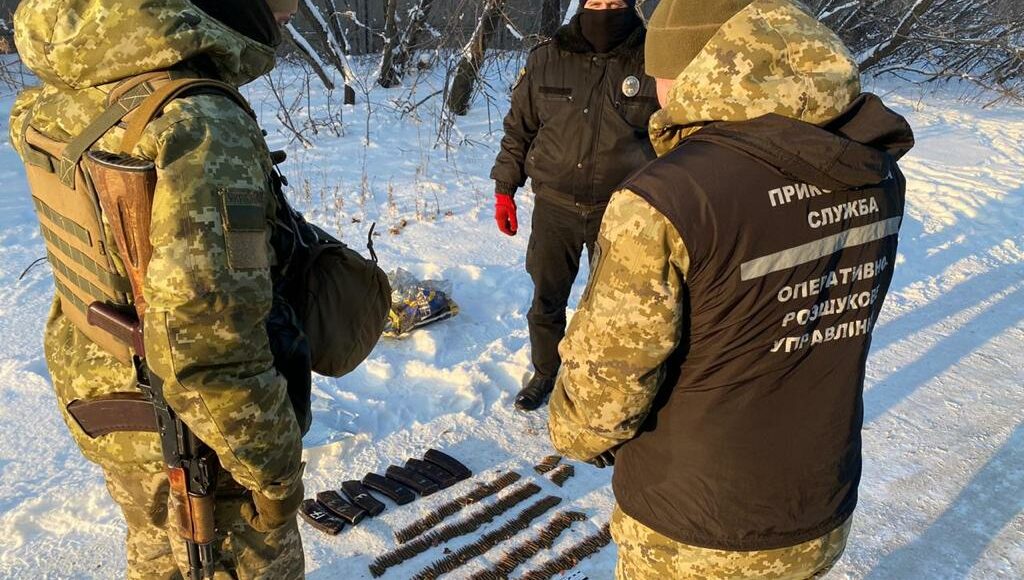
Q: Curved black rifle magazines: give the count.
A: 7